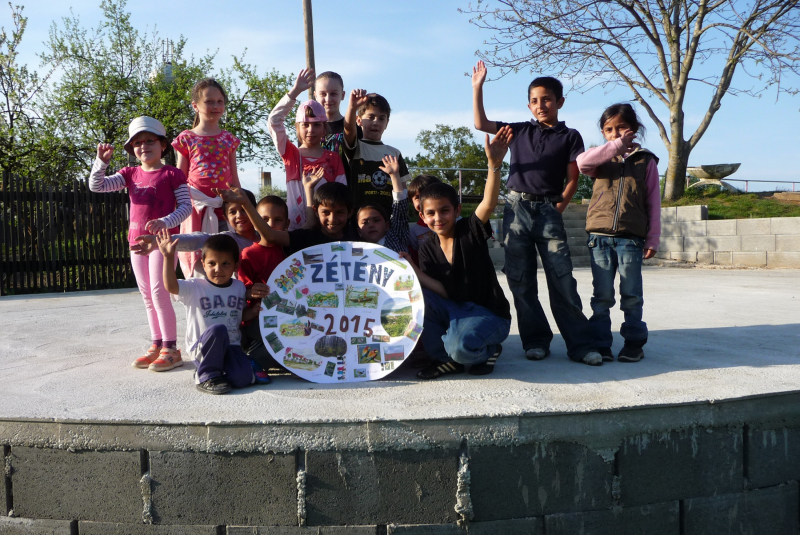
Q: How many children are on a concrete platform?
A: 14